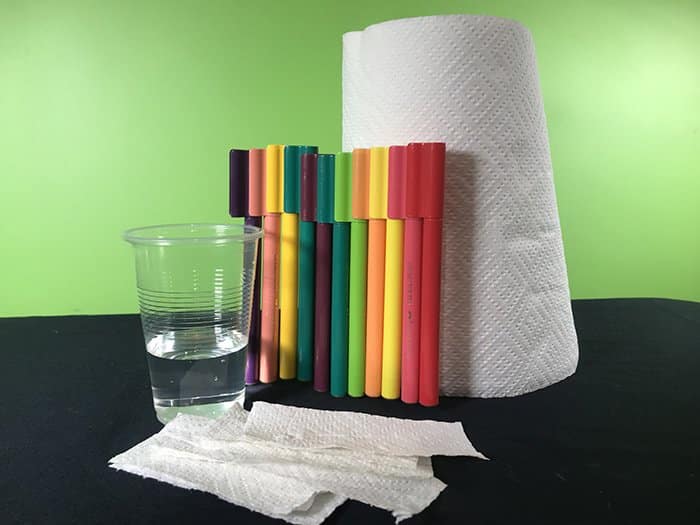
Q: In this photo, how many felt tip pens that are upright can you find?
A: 11